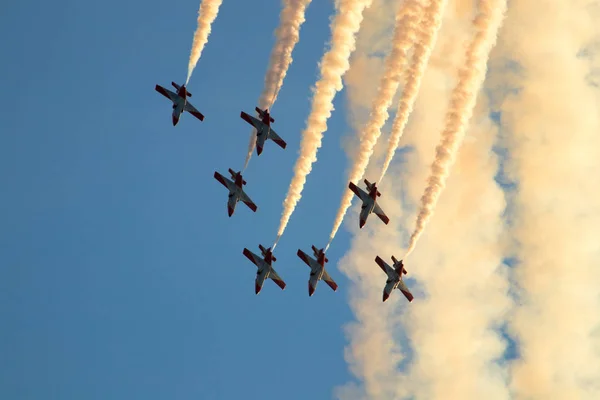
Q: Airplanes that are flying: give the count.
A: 7